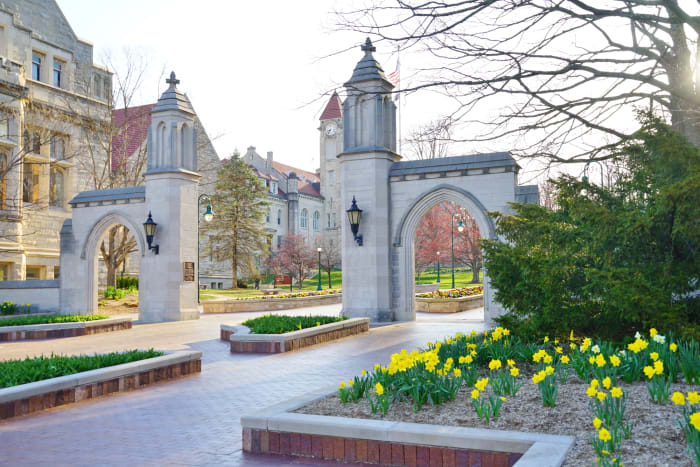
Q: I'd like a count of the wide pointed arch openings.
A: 2